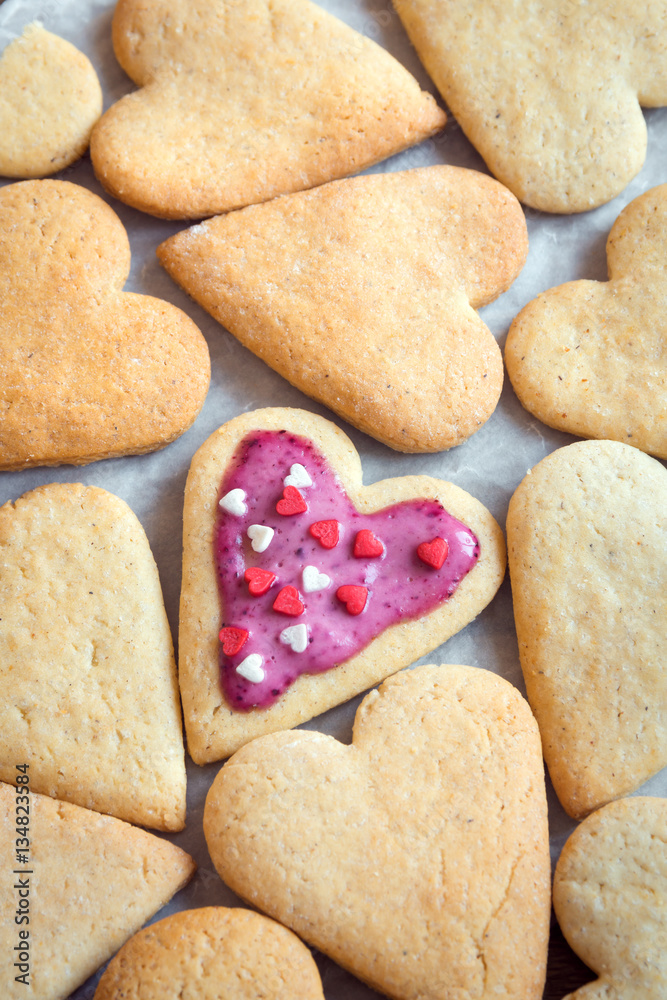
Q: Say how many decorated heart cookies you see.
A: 1